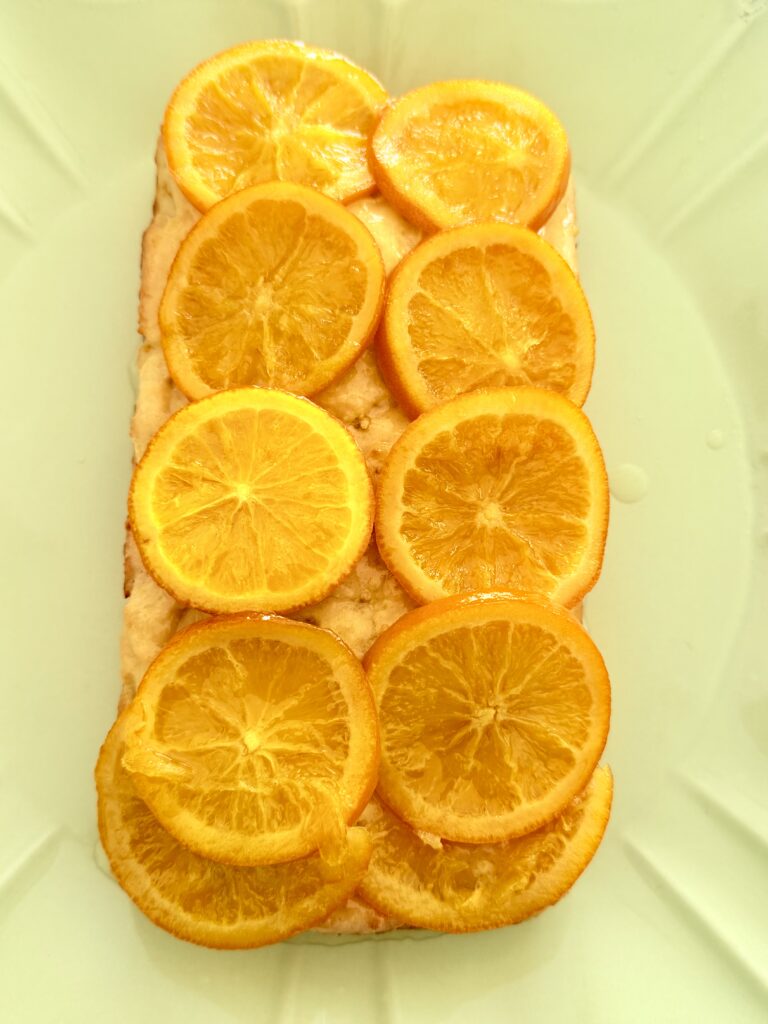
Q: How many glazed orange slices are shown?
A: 10